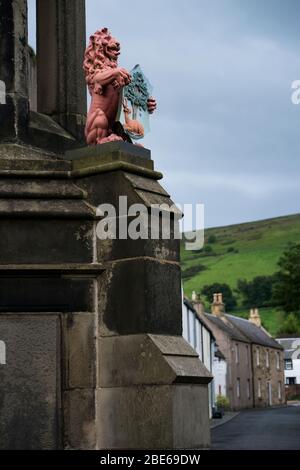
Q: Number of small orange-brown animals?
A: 1